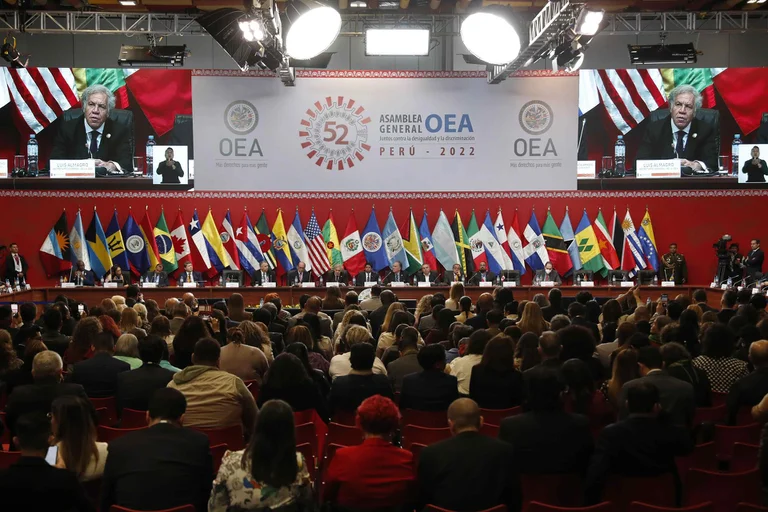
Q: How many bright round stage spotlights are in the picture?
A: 2